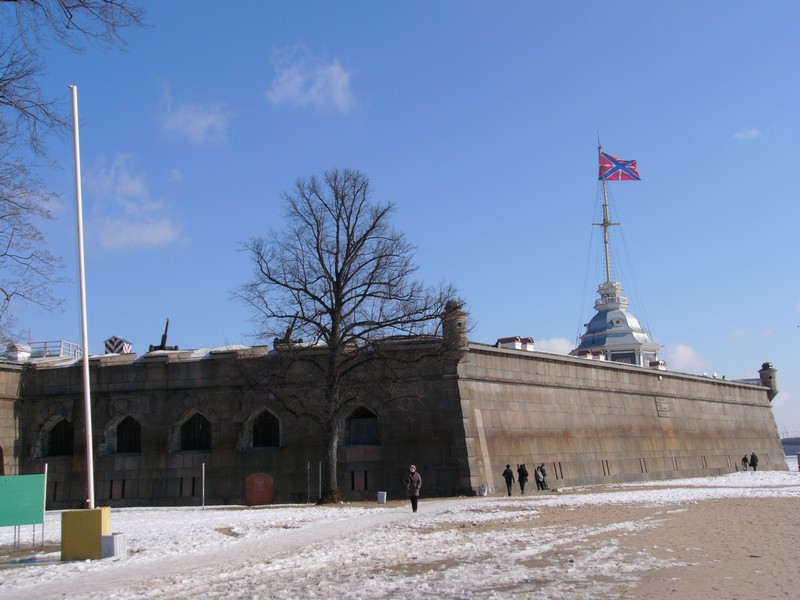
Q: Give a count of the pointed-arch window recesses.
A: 5